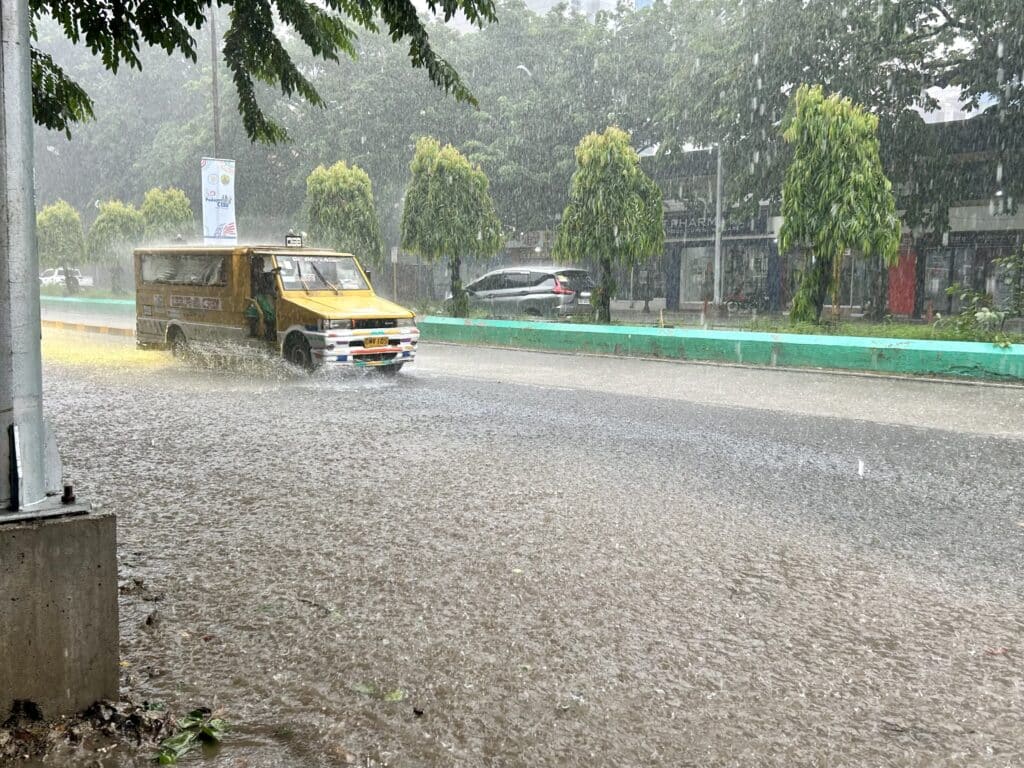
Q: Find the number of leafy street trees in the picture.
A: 7